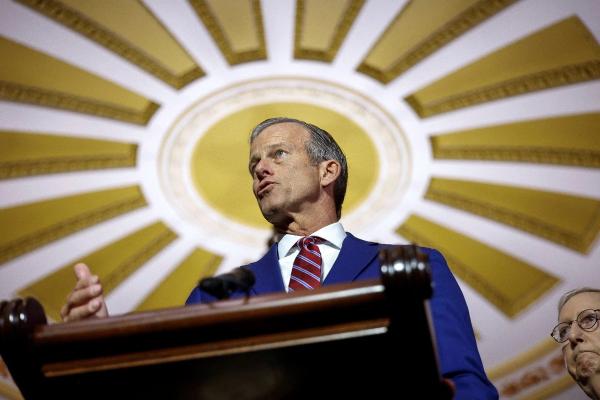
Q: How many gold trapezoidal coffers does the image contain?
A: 13